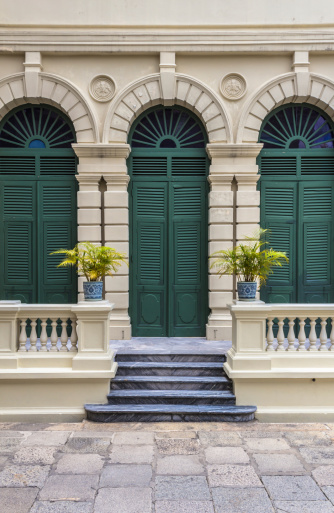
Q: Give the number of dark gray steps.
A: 5